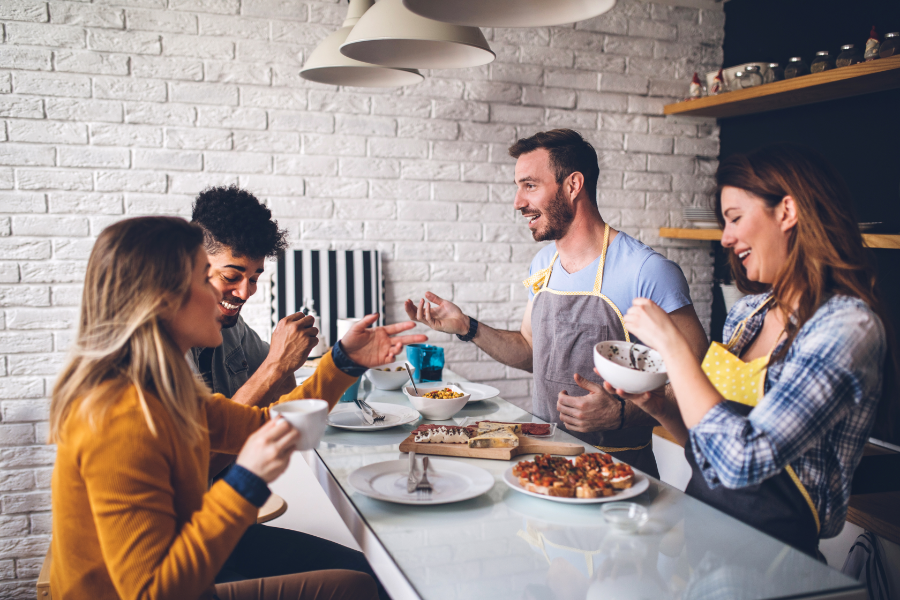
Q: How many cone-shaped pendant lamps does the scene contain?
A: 3